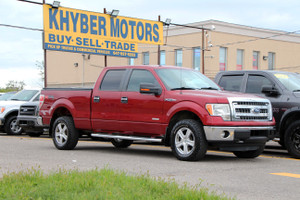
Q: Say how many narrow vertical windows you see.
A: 9